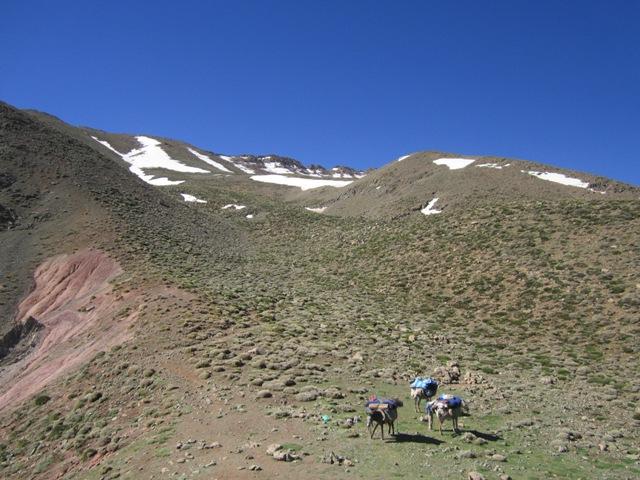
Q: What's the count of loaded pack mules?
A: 3